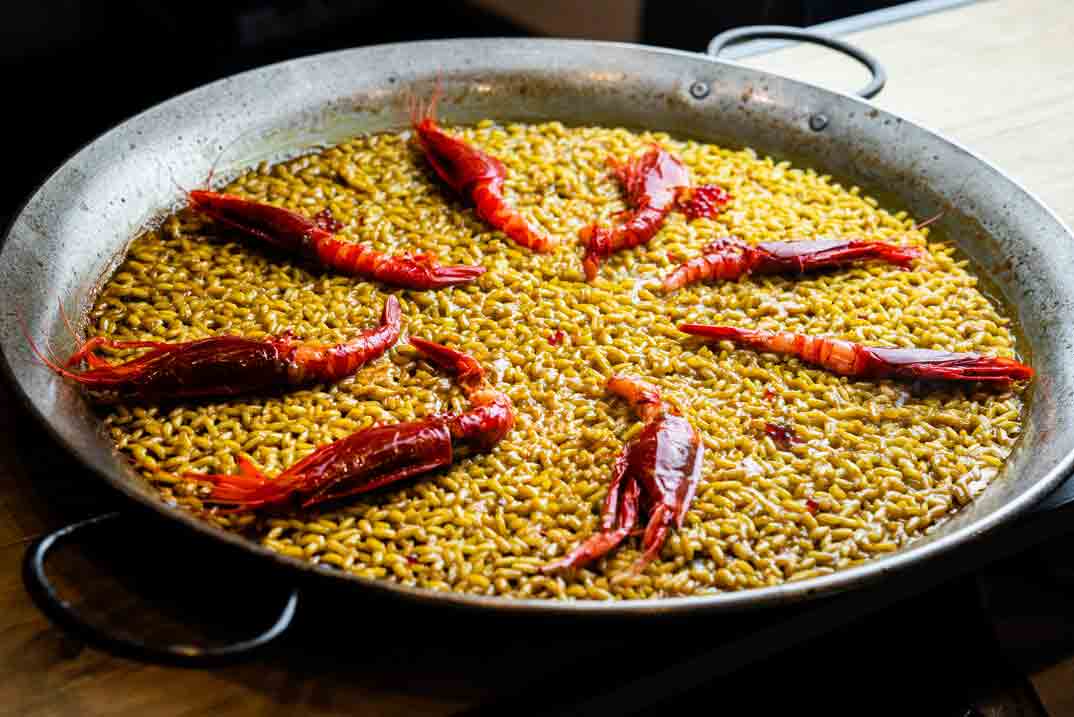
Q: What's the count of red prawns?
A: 8